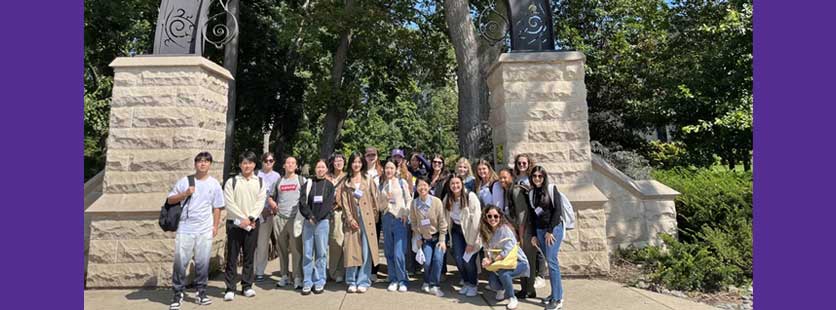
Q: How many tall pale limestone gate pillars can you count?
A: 2